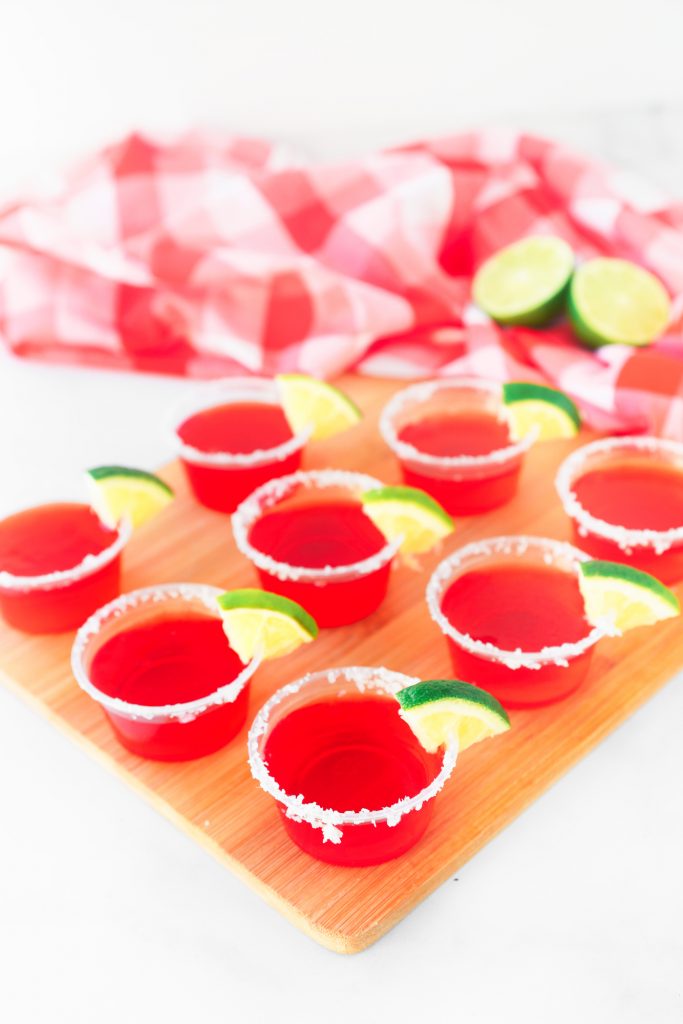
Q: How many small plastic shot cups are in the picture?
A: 8